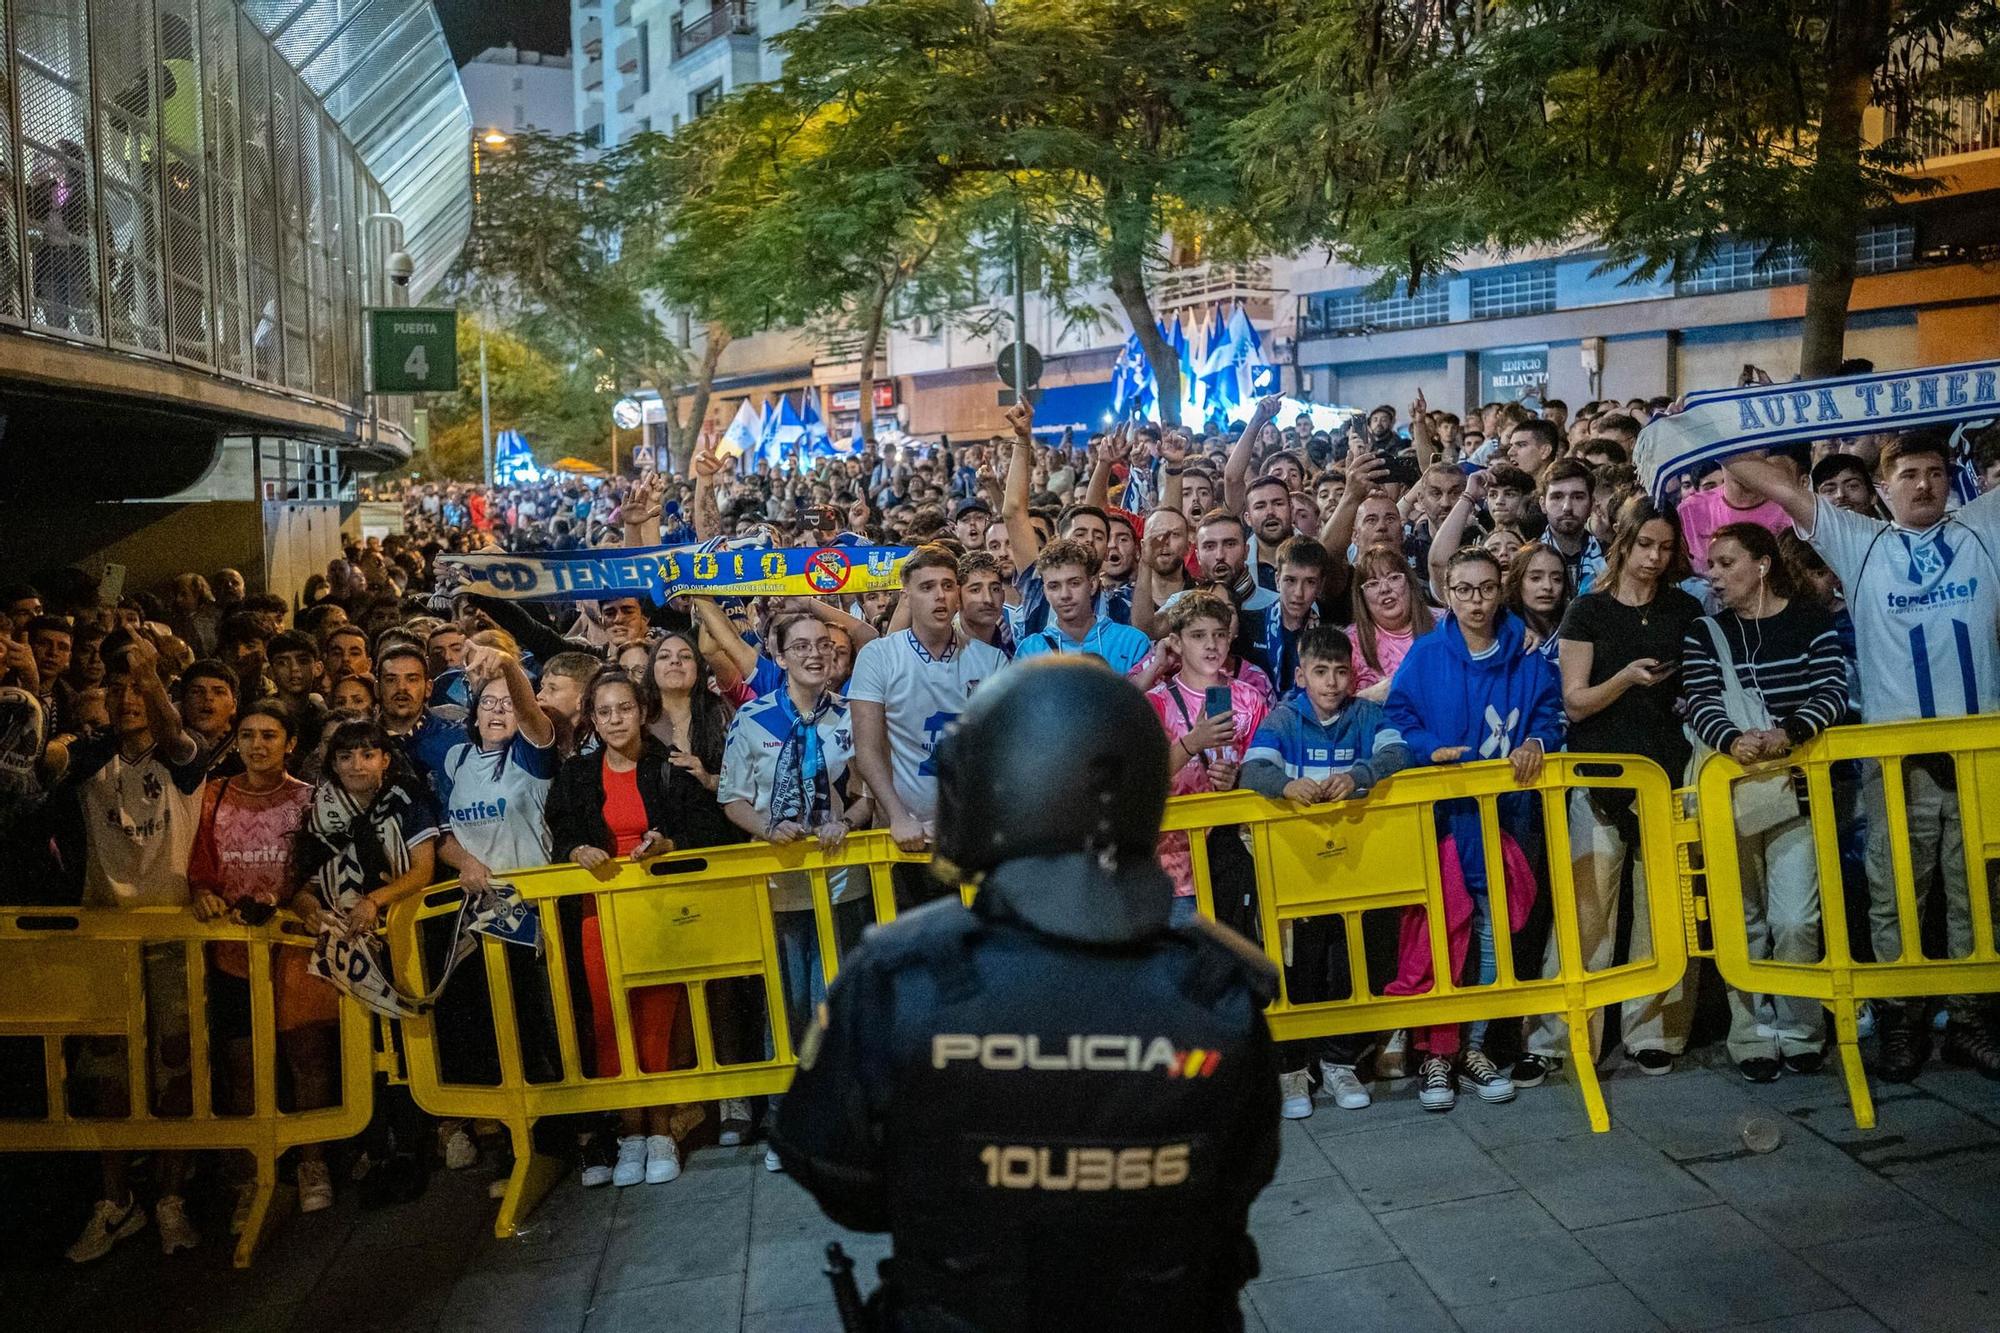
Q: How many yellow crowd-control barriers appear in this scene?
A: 4